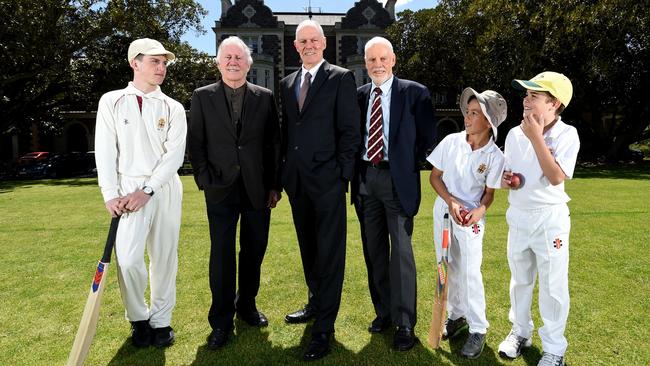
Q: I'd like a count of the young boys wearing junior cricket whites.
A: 2